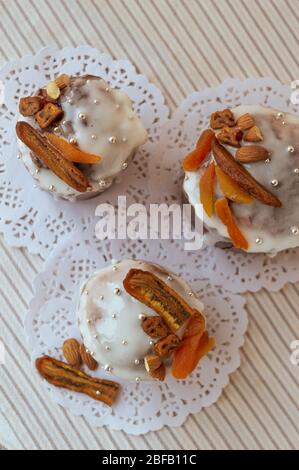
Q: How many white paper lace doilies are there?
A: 3